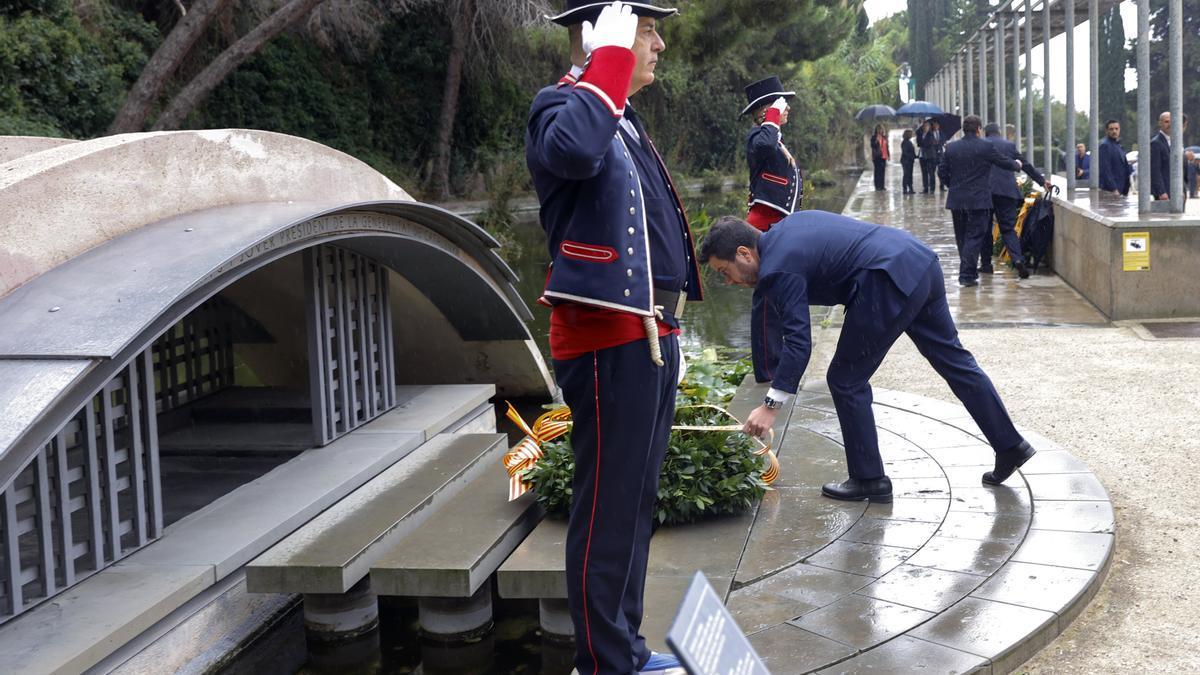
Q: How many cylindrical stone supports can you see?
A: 3